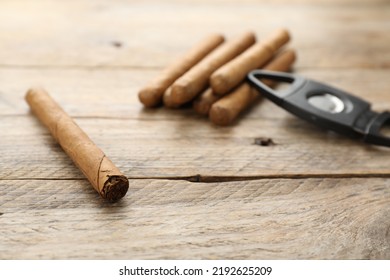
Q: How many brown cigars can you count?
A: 6